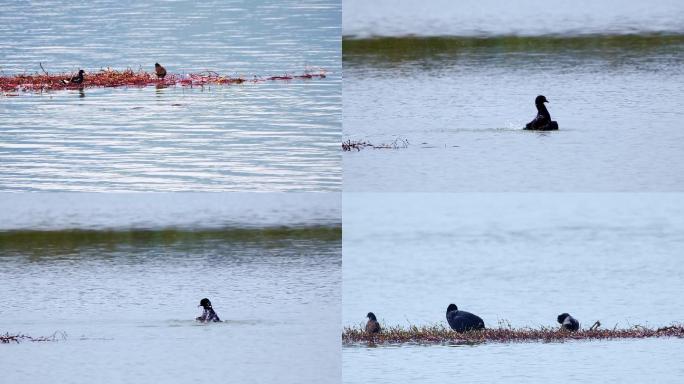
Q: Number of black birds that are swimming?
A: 2